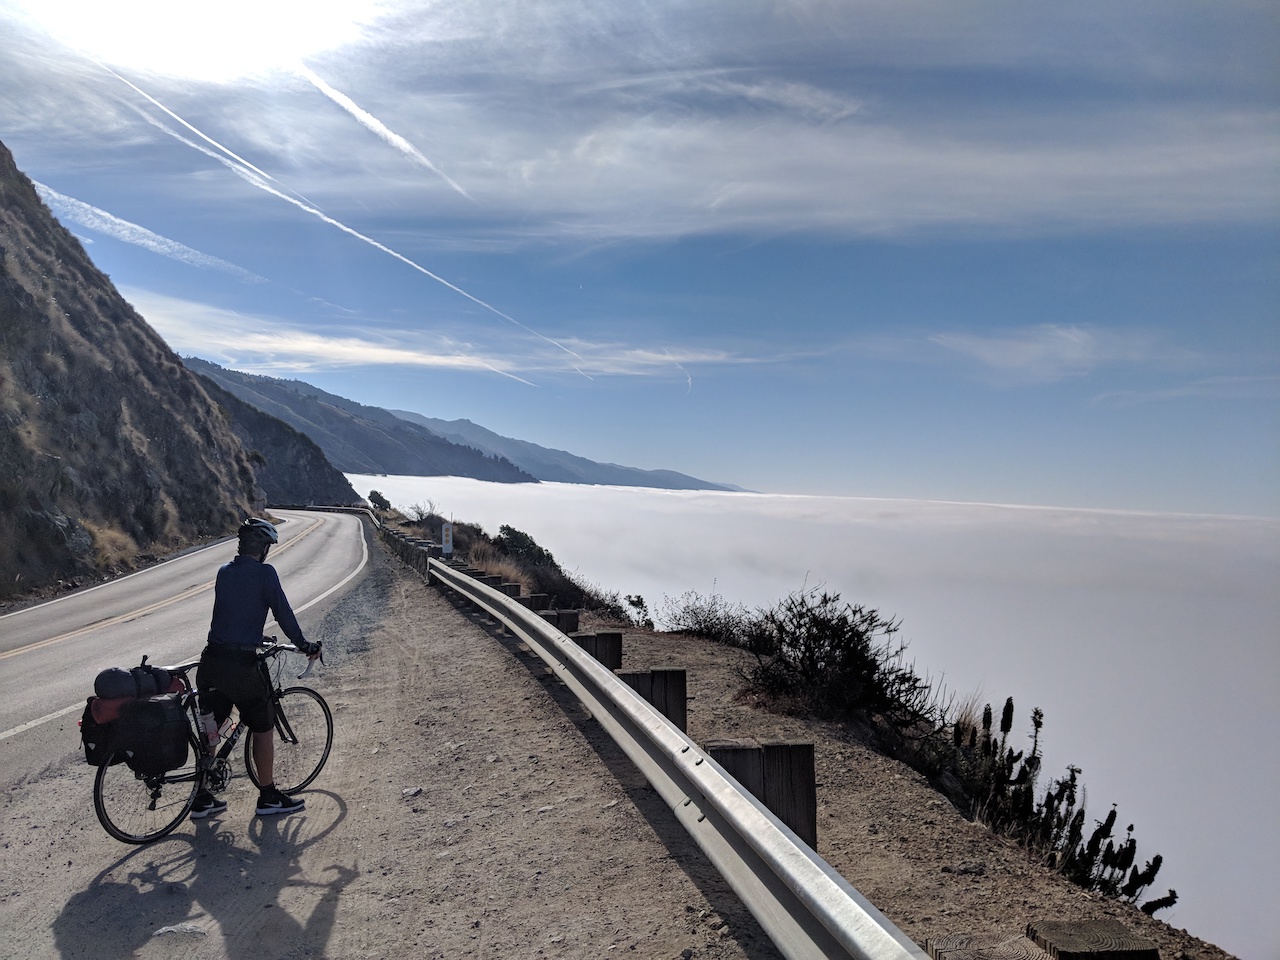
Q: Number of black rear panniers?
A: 2